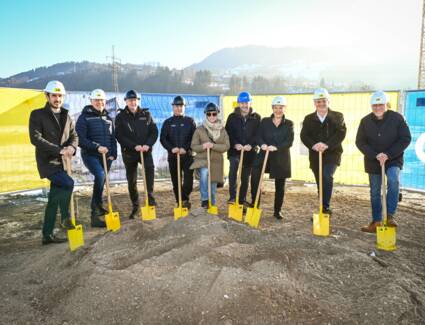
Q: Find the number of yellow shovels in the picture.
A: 9